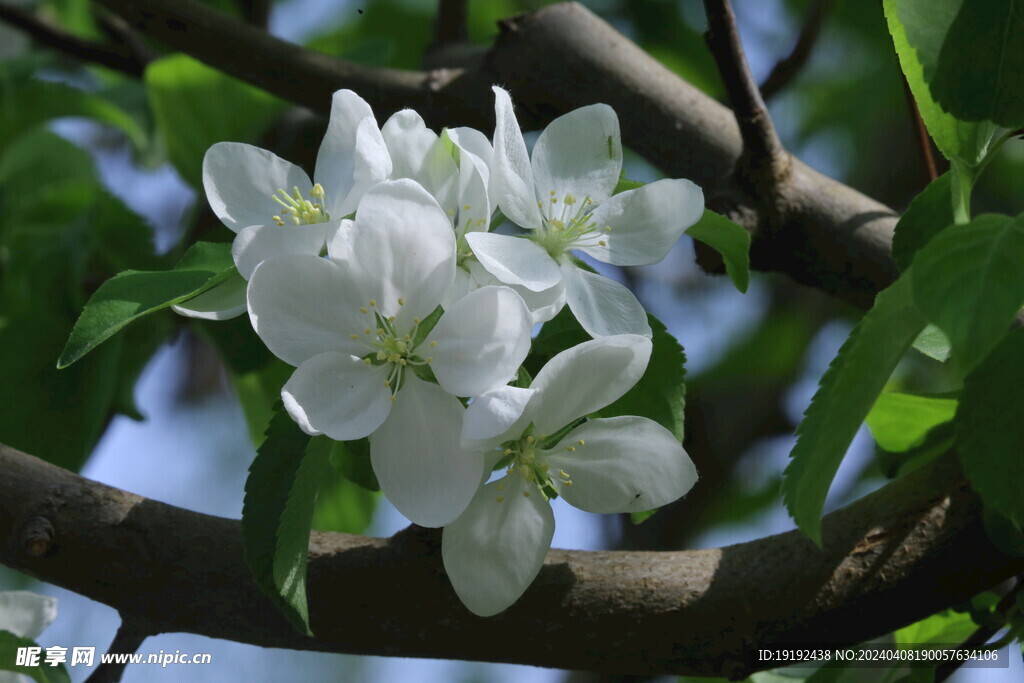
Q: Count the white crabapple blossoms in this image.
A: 5